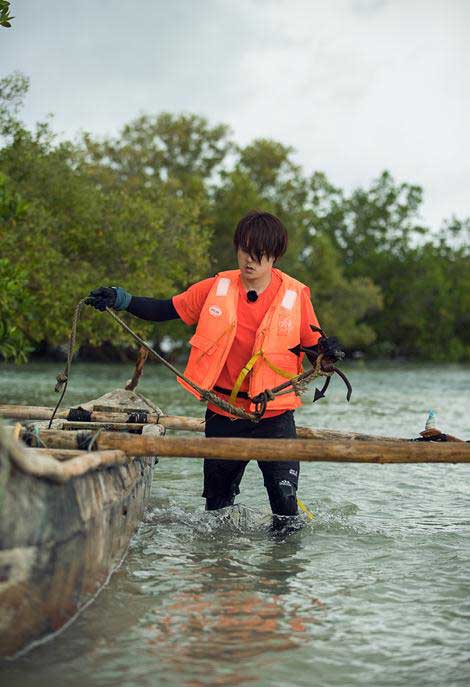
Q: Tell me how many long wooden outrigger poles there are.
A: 2